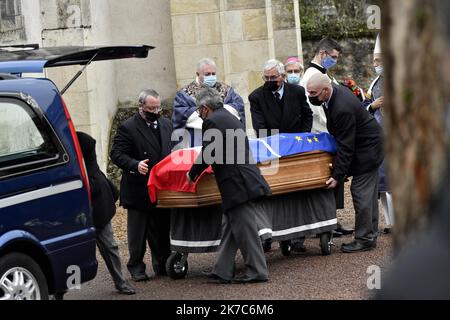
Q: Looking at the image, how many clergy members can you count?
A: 4